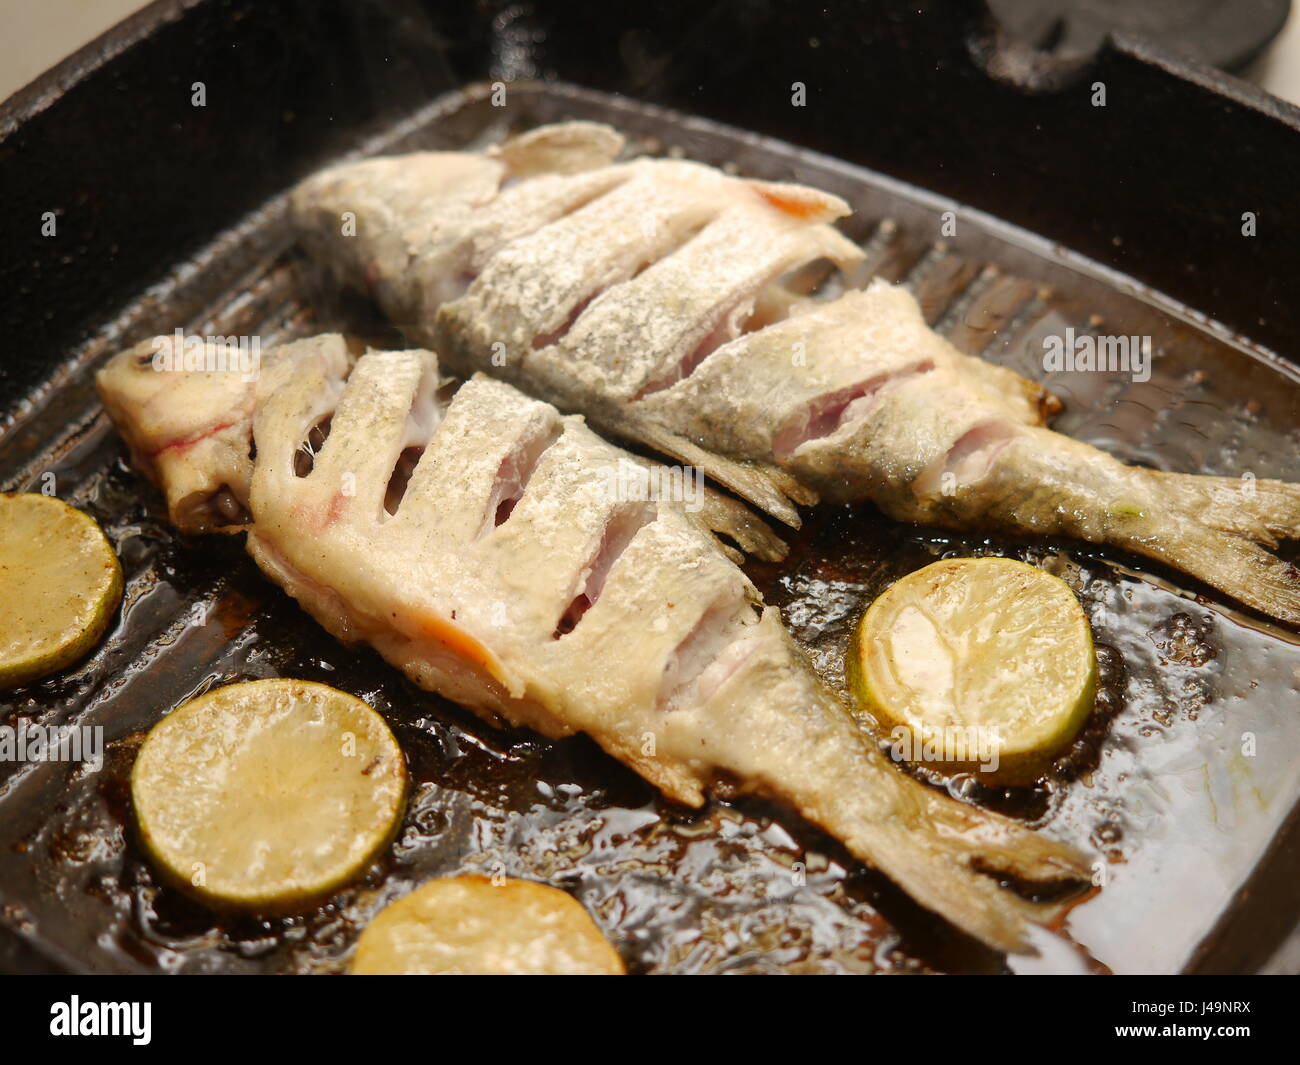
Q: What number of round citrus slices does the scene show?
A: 4